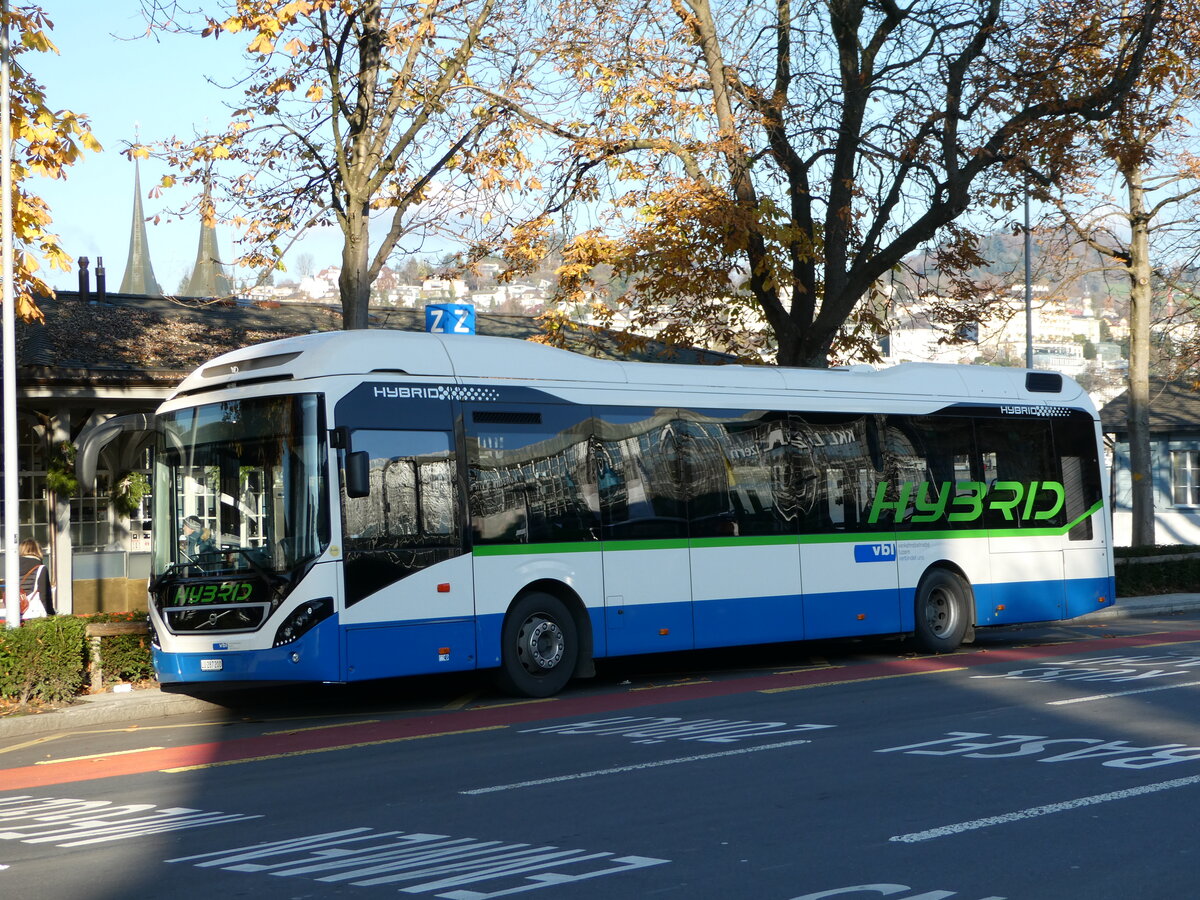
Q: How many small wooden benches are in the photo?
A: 1